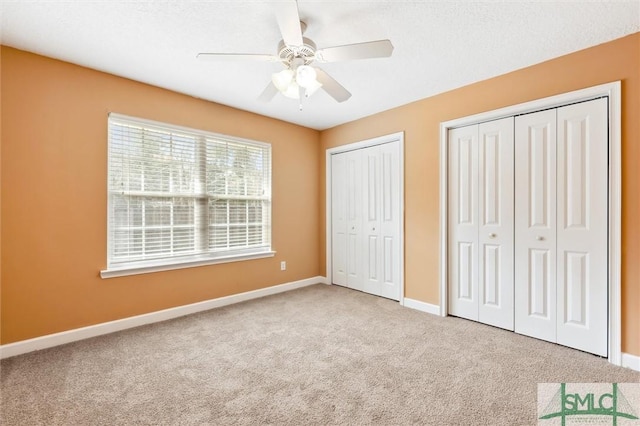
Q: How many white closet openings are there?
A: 2